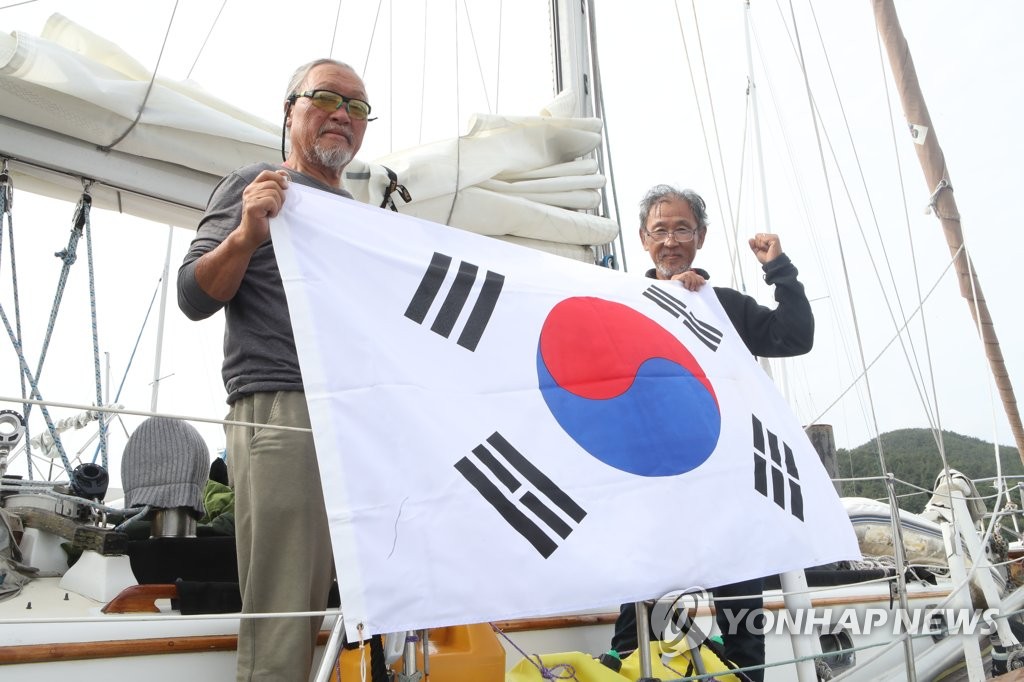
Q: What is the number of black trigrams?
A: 4